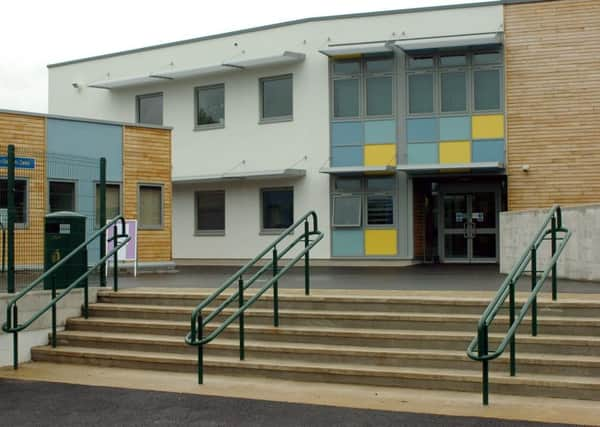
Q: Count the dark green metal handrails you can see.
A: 3